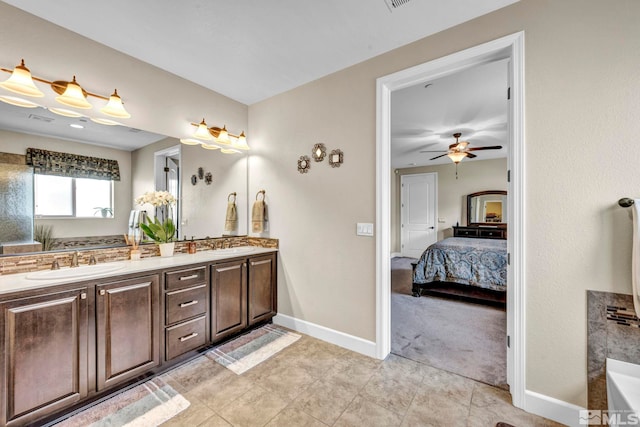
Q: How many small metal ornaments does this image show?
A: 3